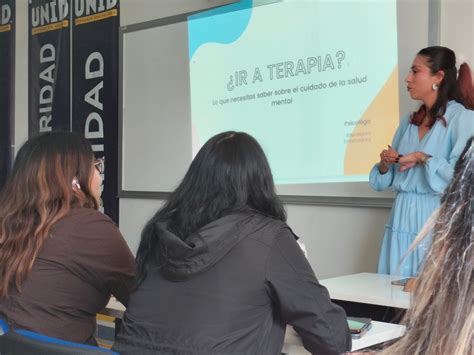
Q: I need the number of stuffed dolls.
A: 0